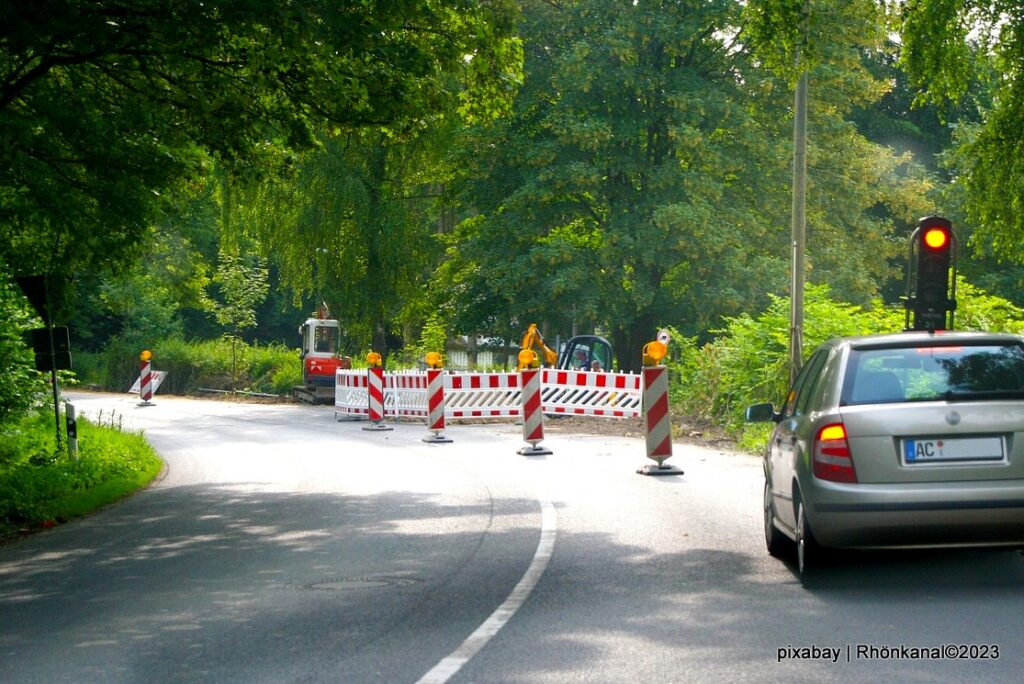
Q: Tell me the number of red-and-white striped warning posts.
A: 5